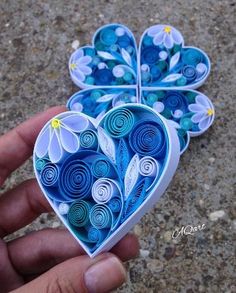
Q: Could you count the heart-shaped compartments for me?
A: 5